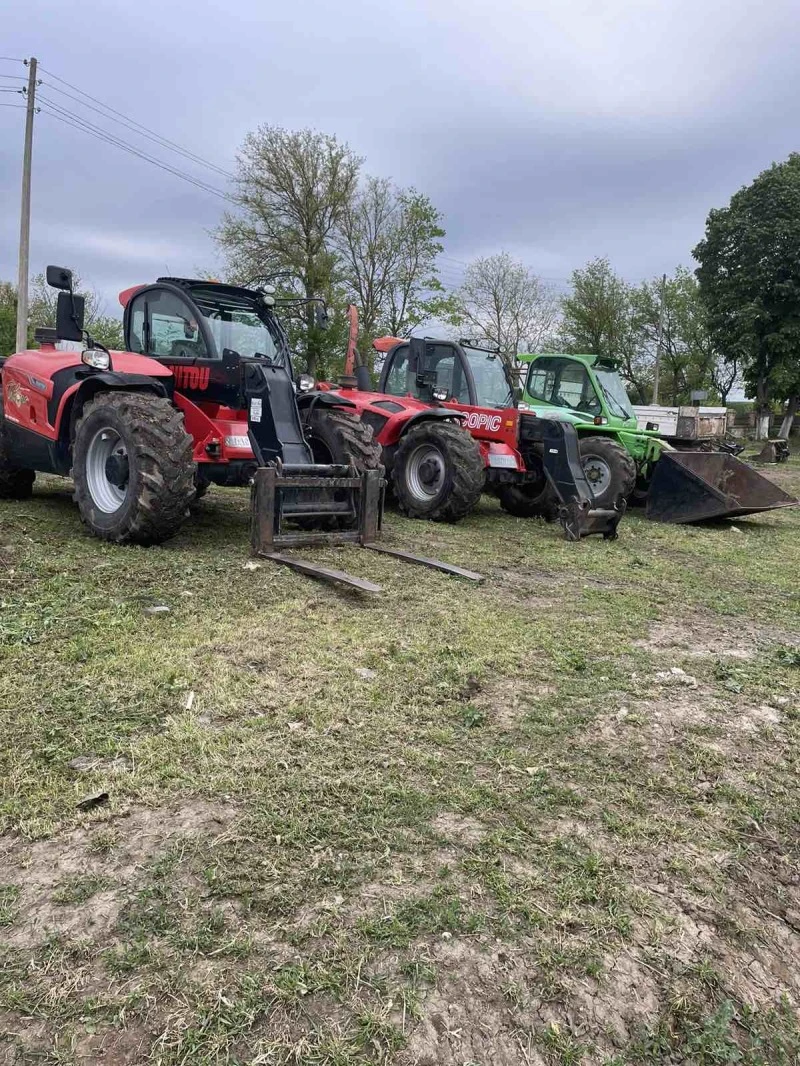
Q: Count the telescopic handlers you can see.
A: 3